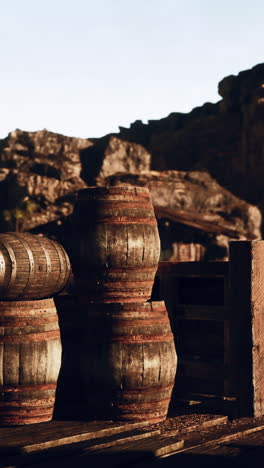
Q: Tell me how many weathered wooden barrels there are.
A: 4